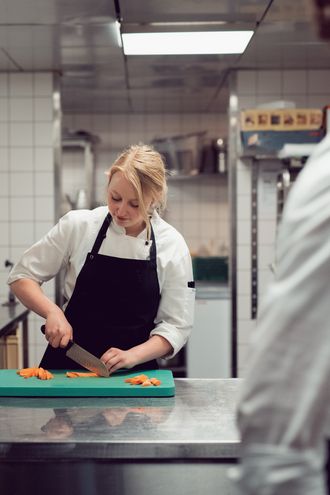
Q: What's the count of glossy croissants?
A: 0